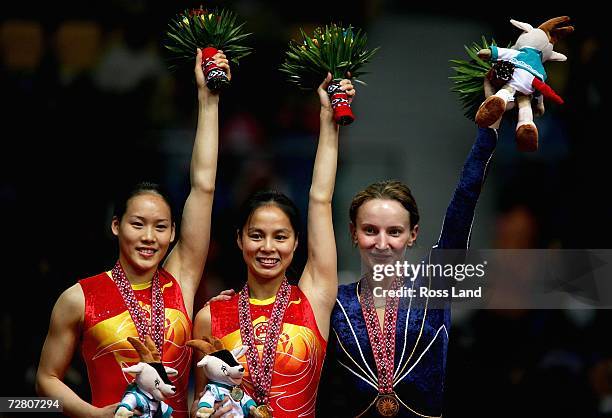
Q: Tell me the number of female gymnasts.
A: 3